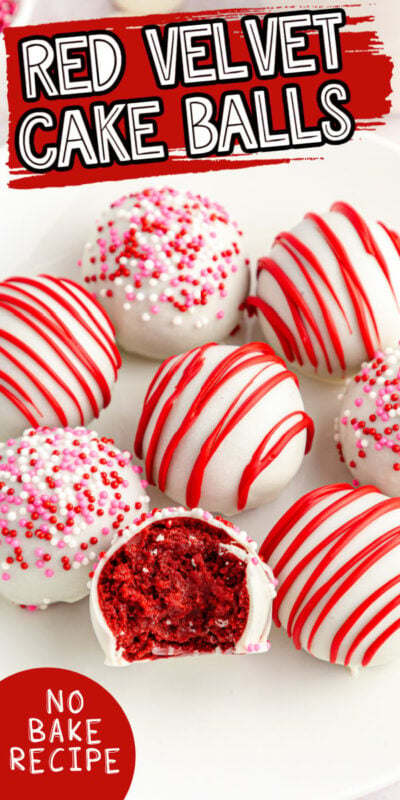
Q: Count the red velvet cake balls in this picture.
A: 8